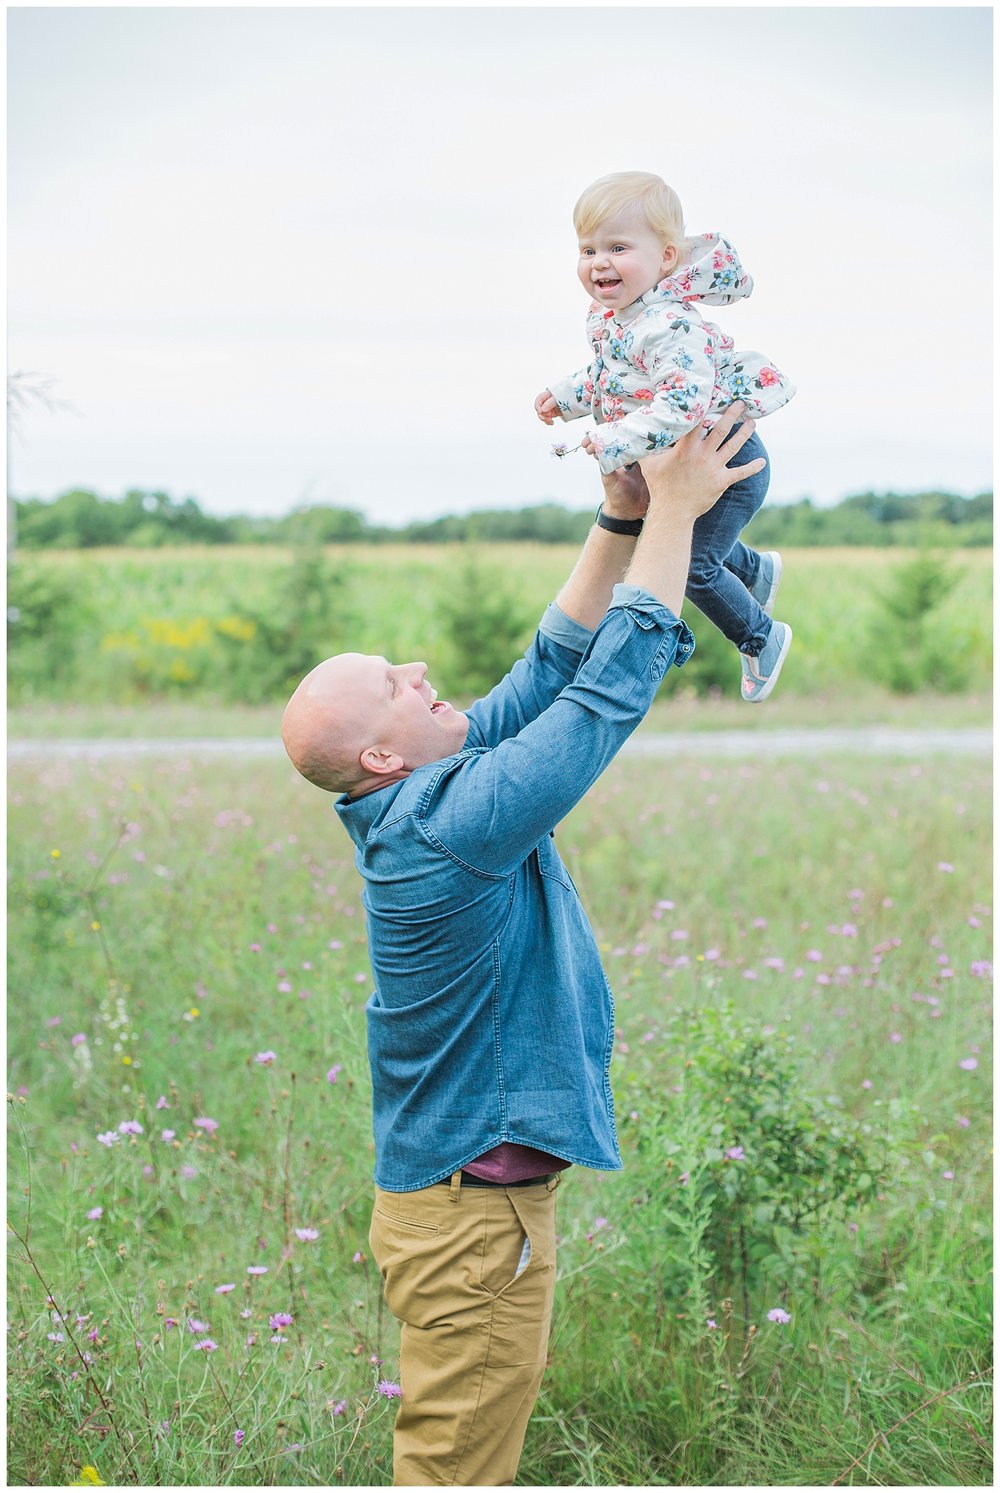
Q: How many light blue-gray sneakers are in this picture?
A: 2